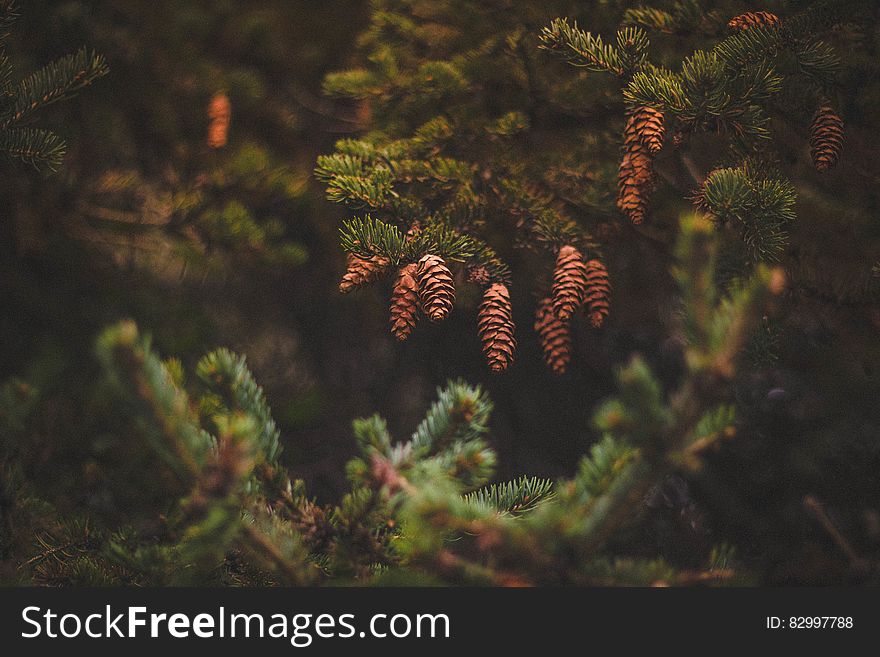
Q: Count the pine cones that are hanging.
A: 12